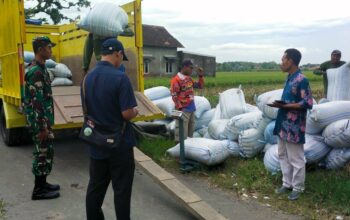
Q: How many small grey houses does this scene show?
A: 1